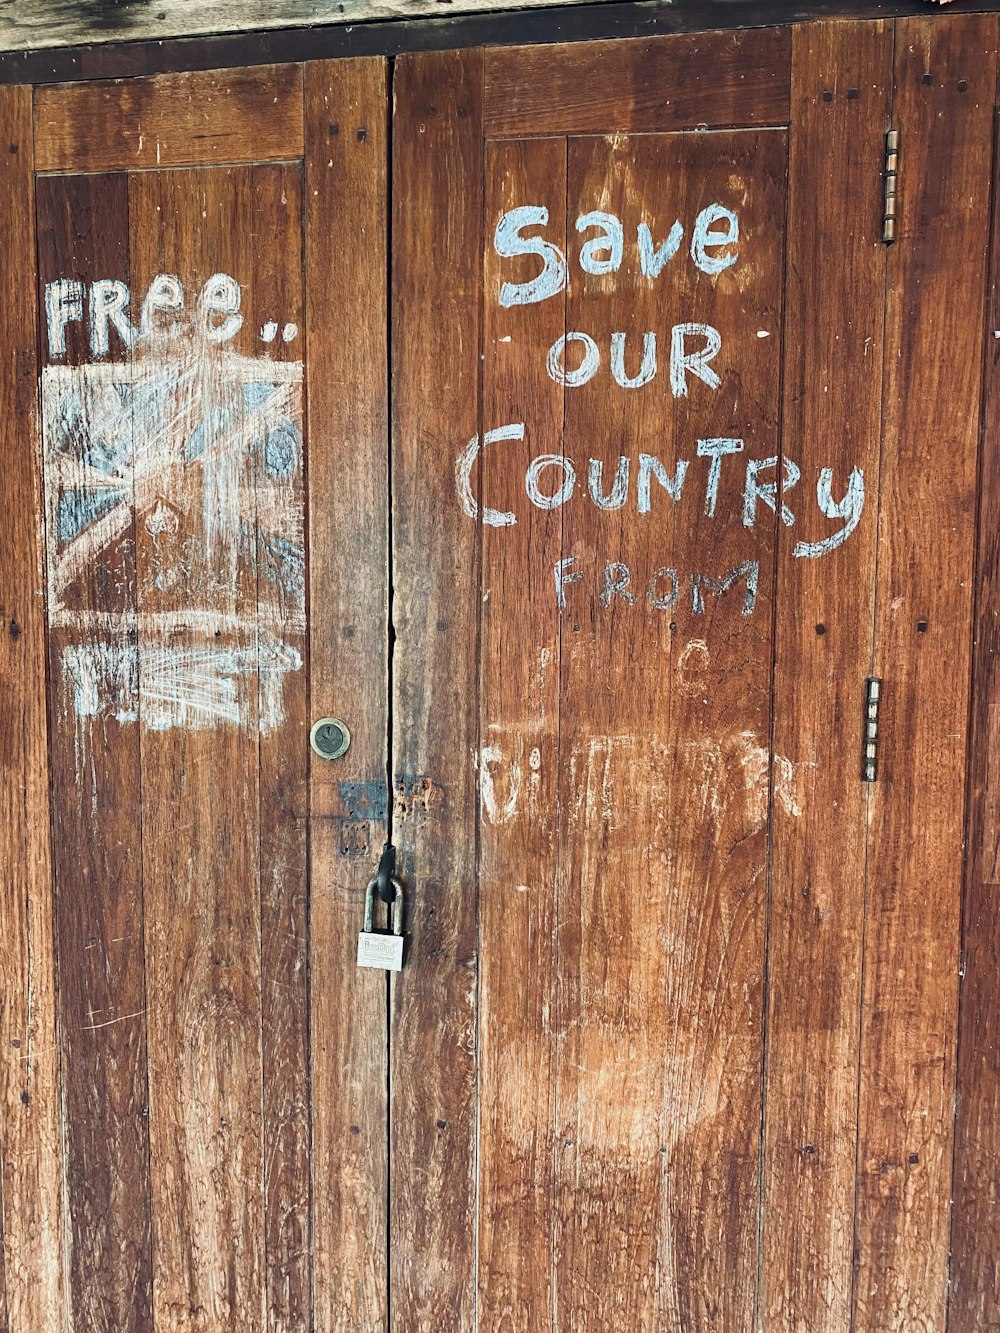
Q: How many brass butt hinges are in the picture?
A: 2